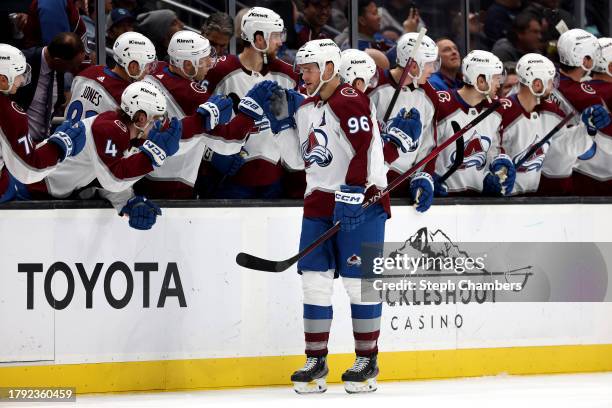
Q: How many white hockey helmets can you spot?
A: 12